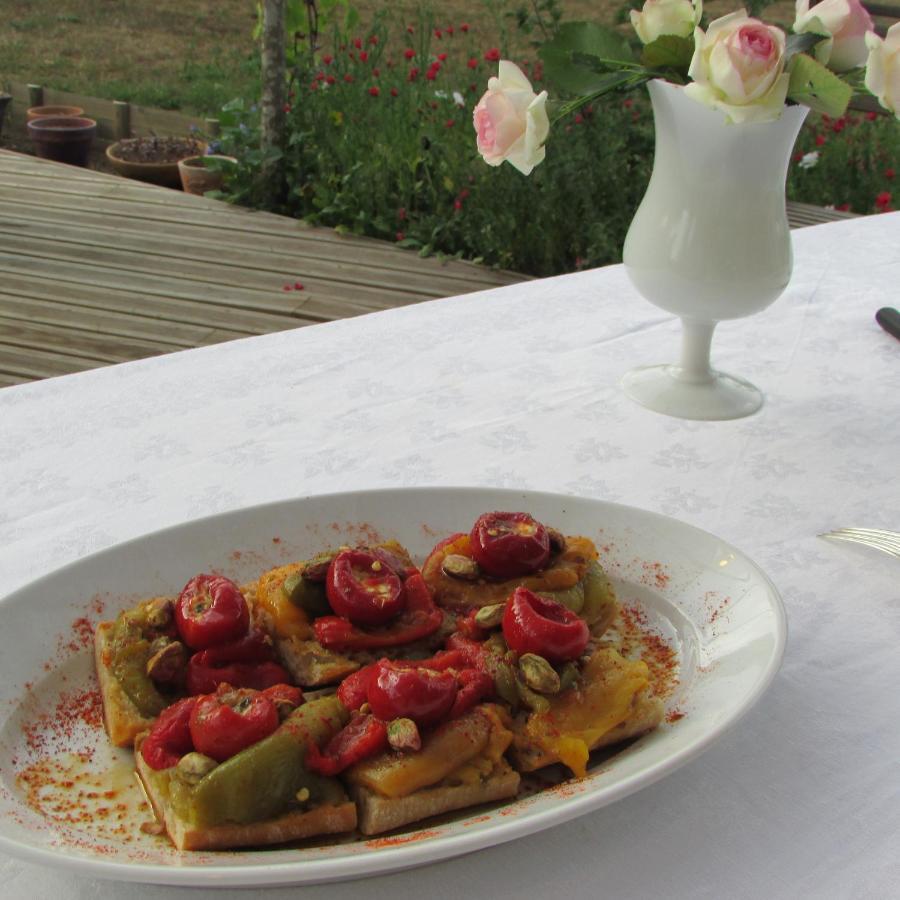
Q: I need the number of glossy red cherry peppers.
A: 6